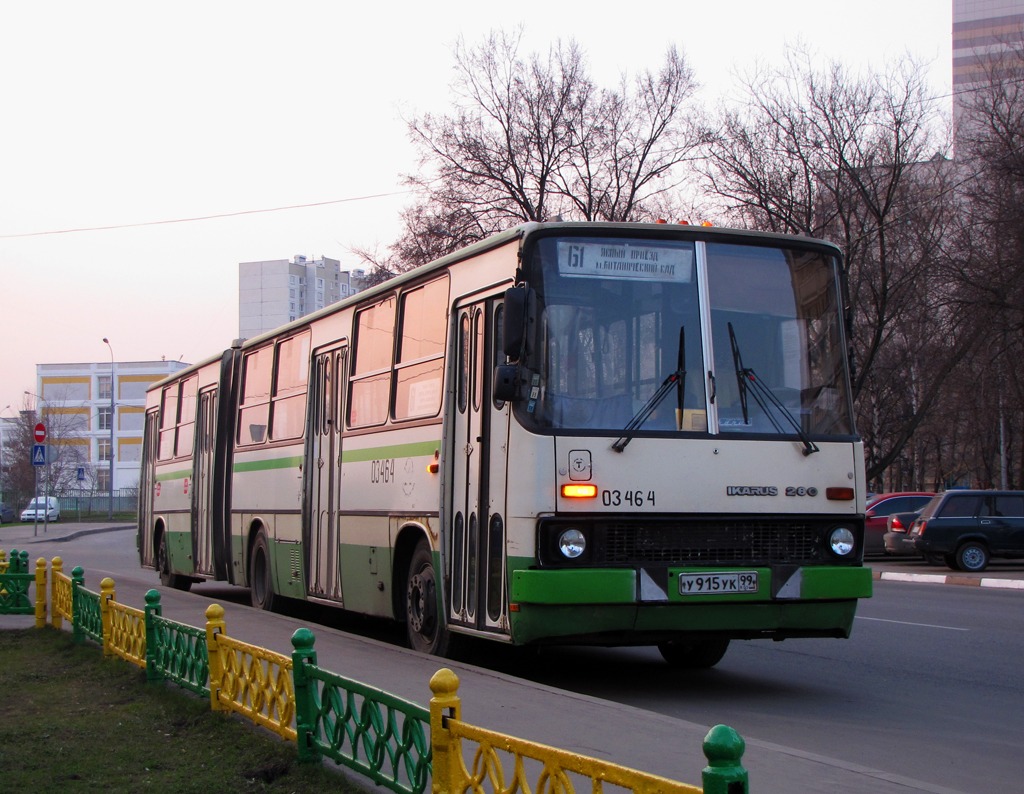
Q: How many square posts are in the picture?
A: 12